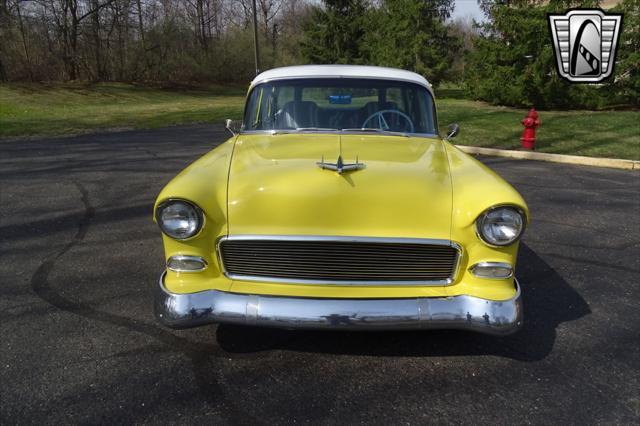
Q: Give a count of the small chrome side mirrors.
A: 2